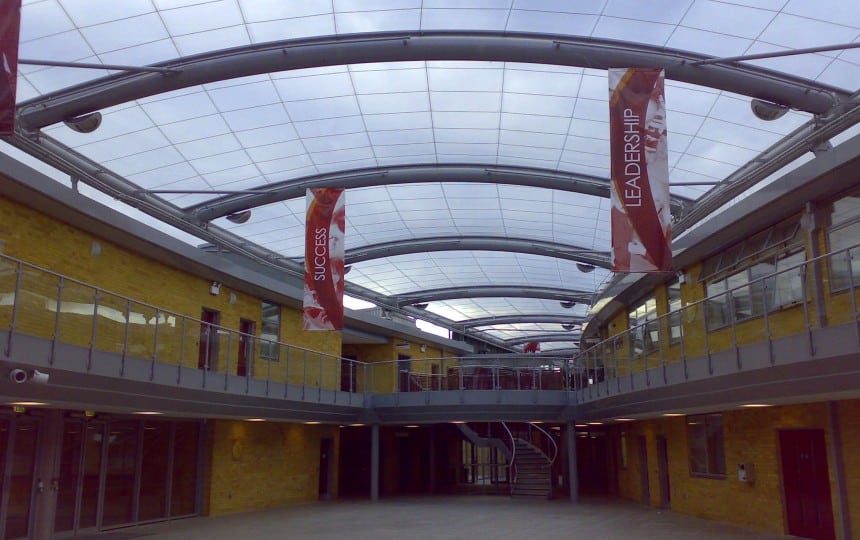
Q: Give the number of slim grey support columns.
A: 2